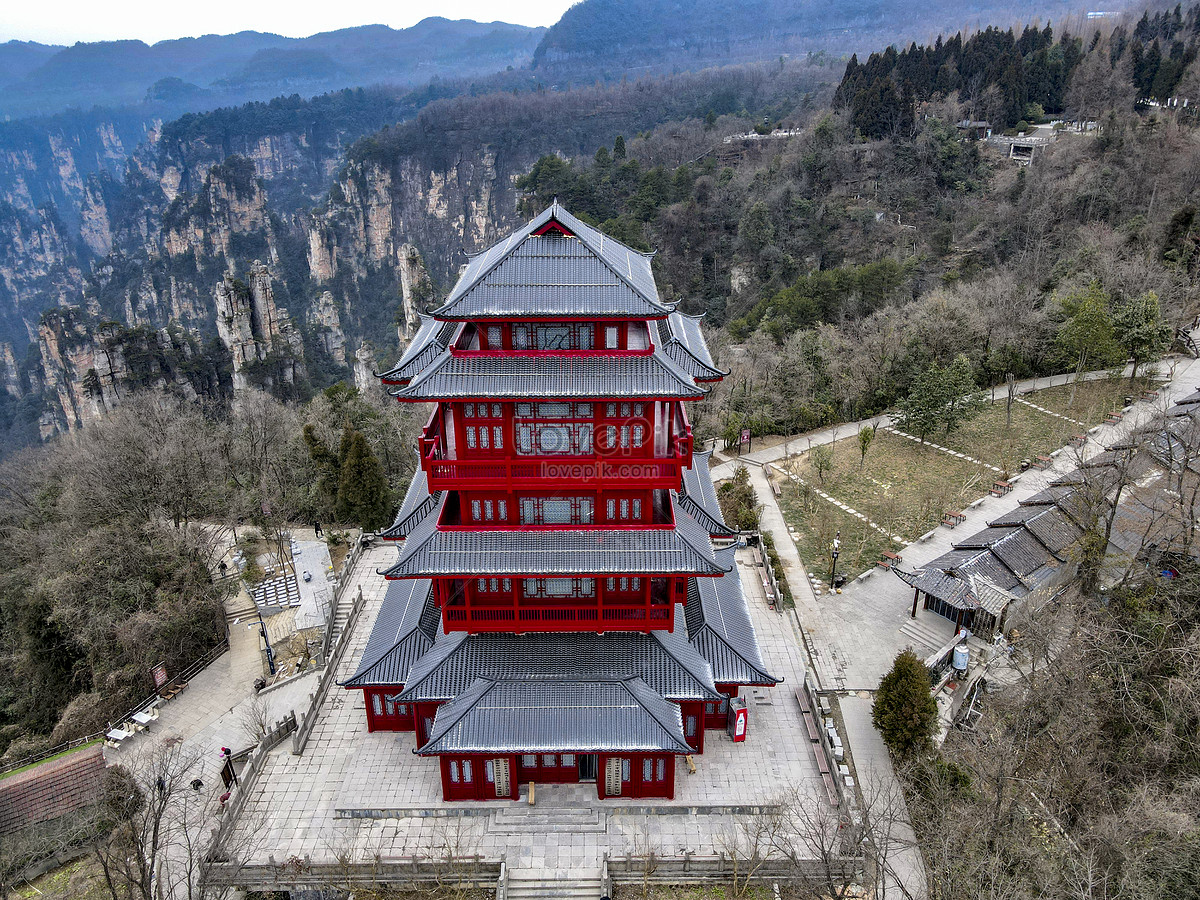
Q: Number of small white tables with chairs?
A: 2